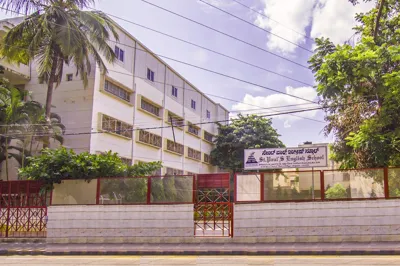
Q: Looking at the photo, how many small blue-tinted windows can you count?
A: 5